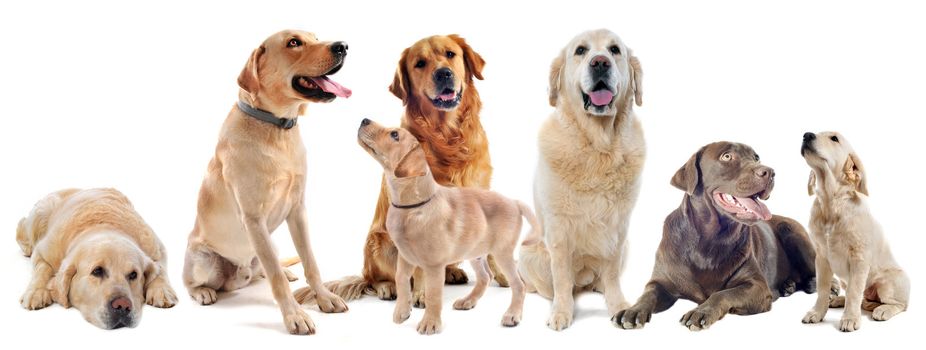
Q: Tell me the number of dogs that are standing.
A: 1